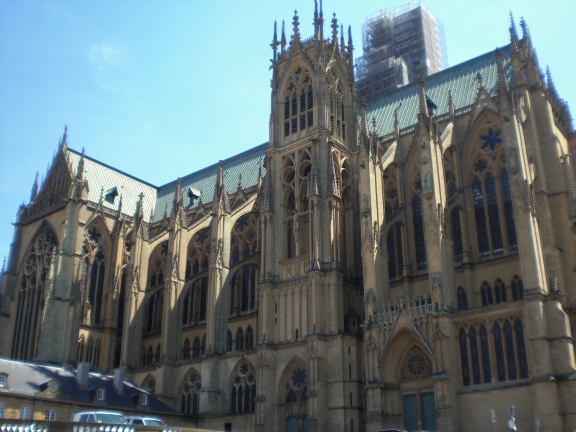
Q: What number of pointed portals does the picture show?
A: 2